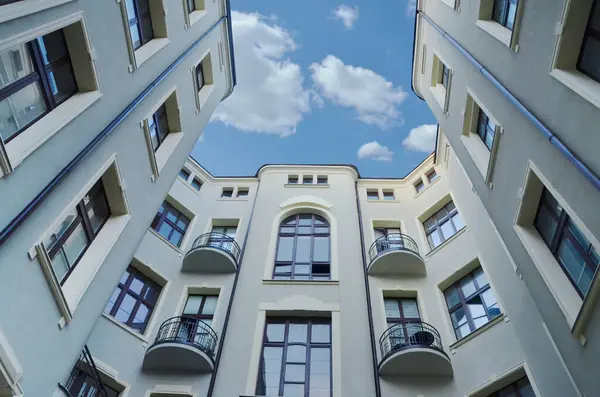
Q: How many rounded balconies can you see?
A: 4